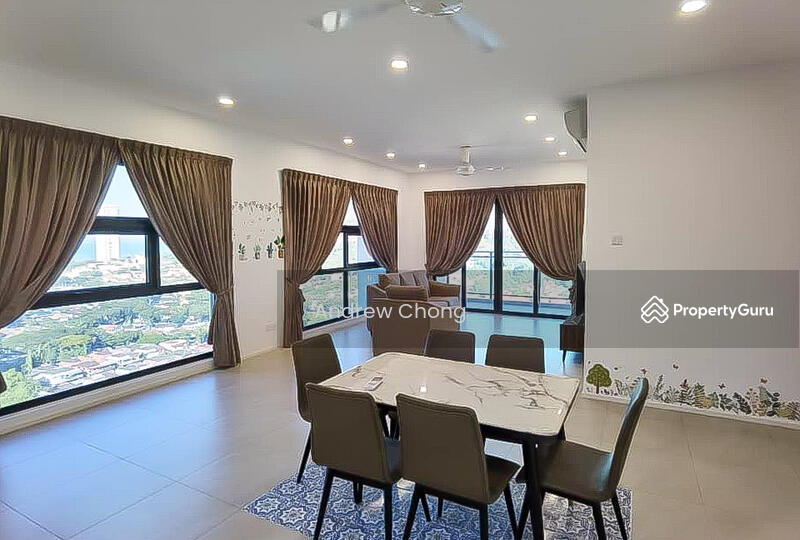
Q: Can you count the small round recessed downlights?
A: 9